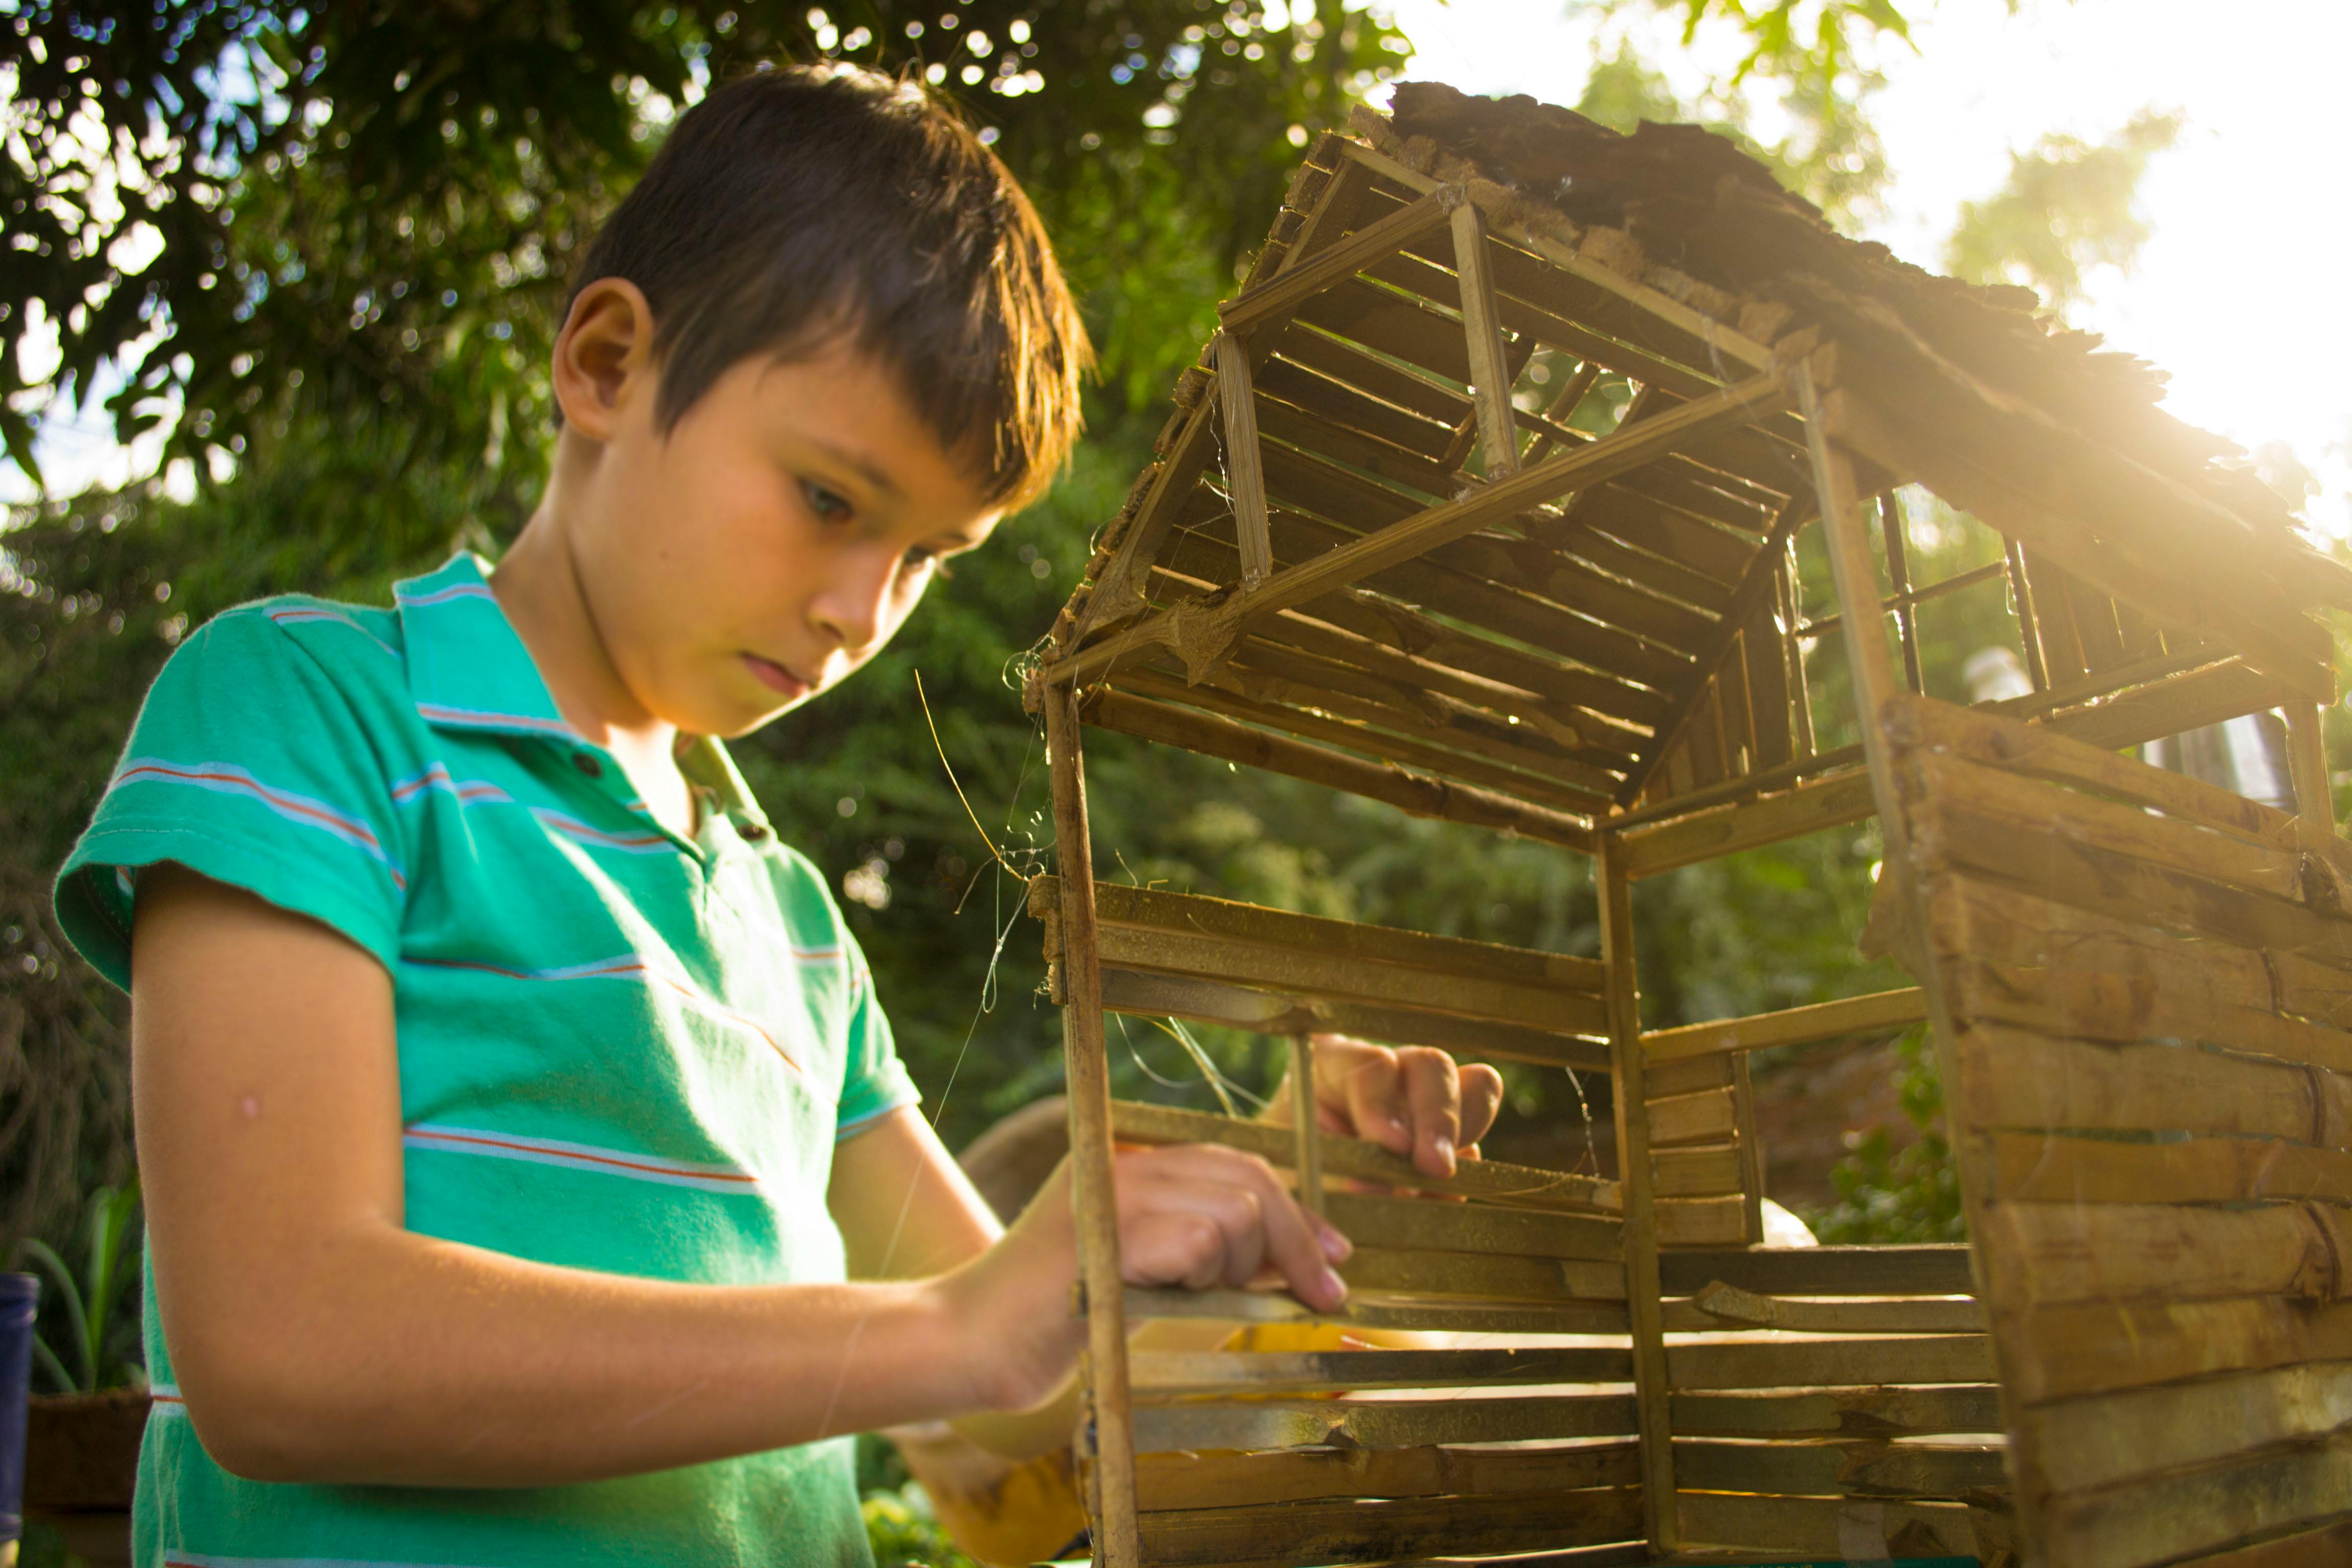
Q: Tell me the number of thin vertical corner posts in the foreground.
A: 2